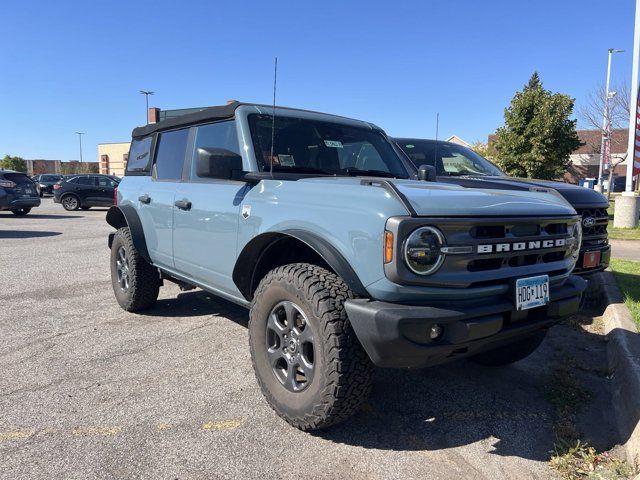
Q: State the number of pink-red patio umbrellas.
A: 0